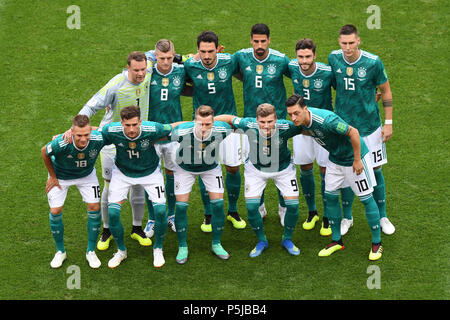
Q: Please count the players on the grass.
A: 11